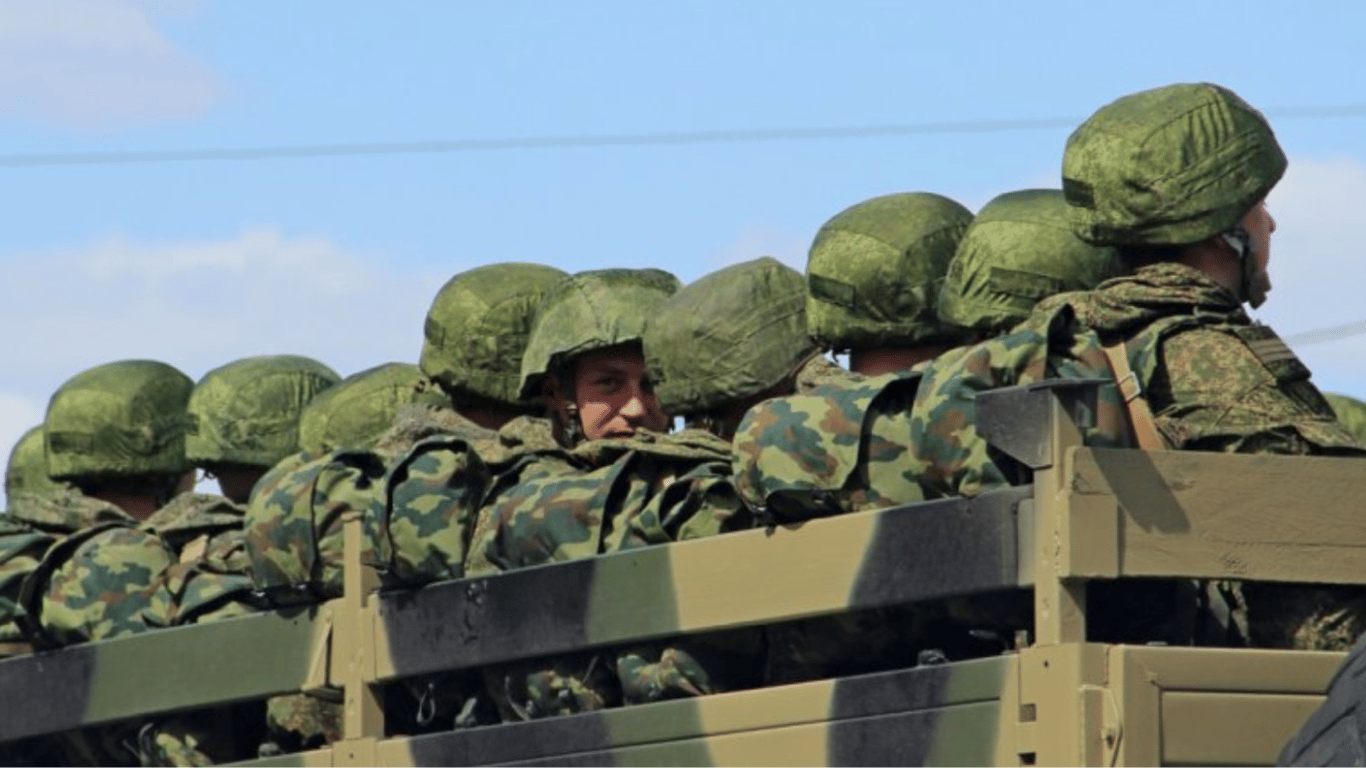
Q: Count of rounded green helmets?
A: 11